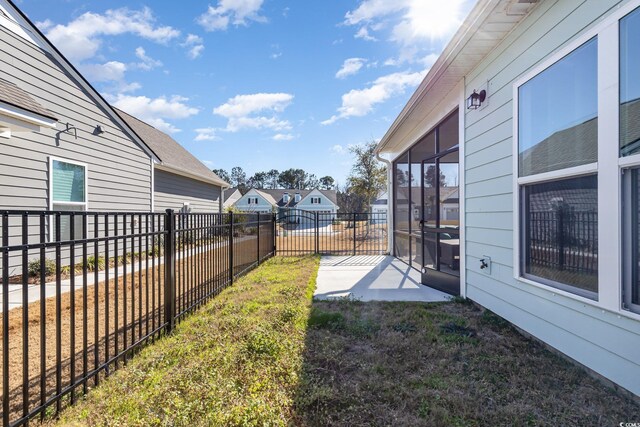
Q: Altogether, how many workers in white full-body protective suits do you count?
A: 0